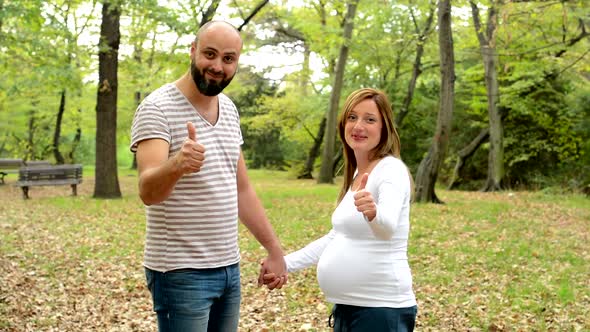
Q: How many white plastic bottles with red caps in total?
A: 0